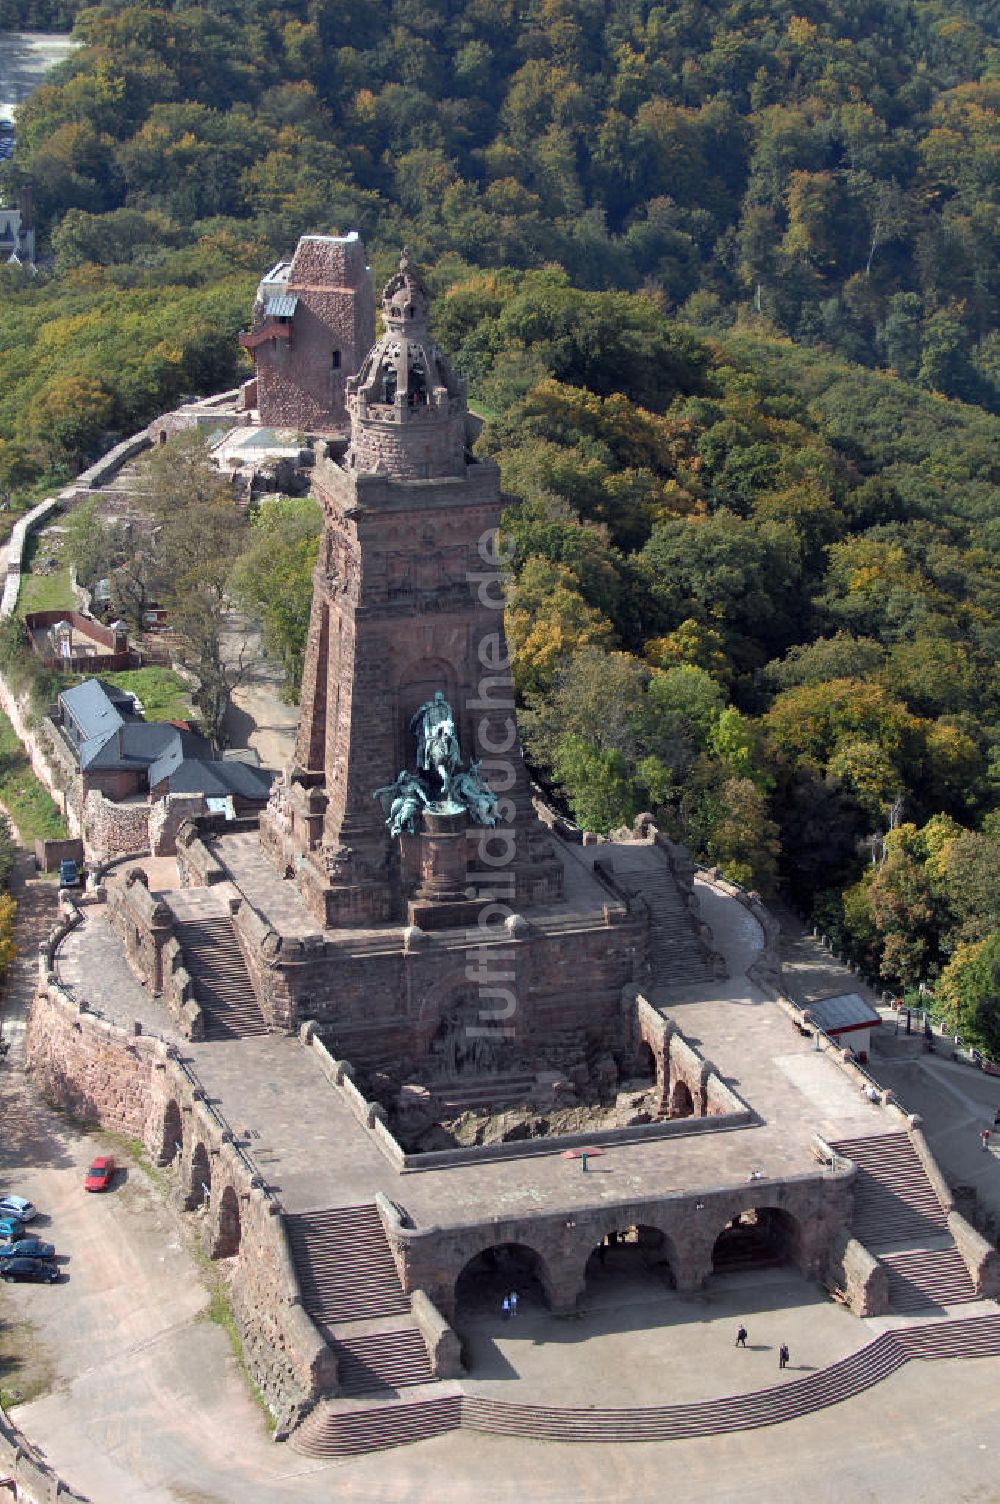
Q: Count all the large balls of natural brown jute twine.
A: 0